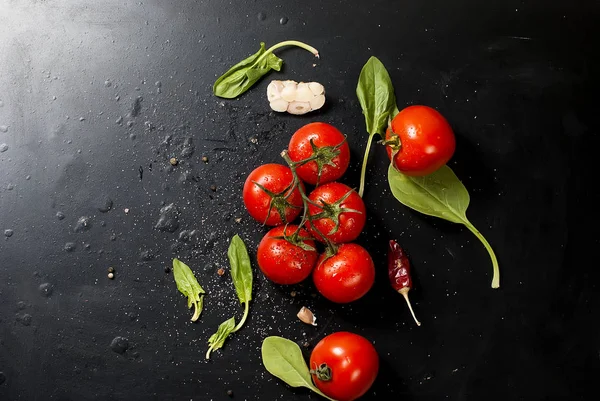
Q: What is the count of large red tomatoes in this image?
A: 7